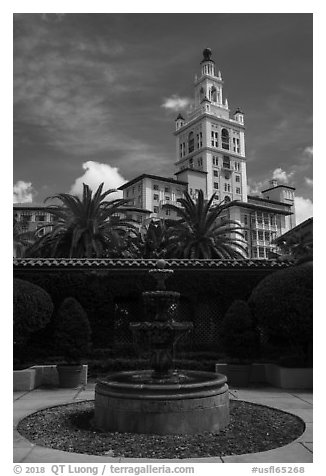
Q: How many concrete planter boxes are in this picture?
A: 2